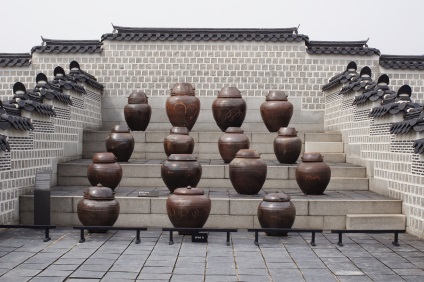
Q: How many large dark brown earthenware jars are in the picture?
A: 15